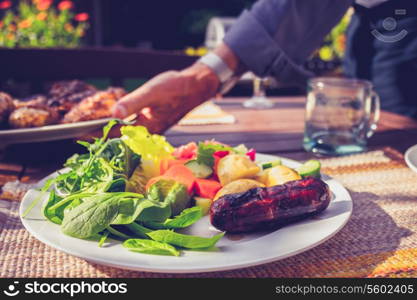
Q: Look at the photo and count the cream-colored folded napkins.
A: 1